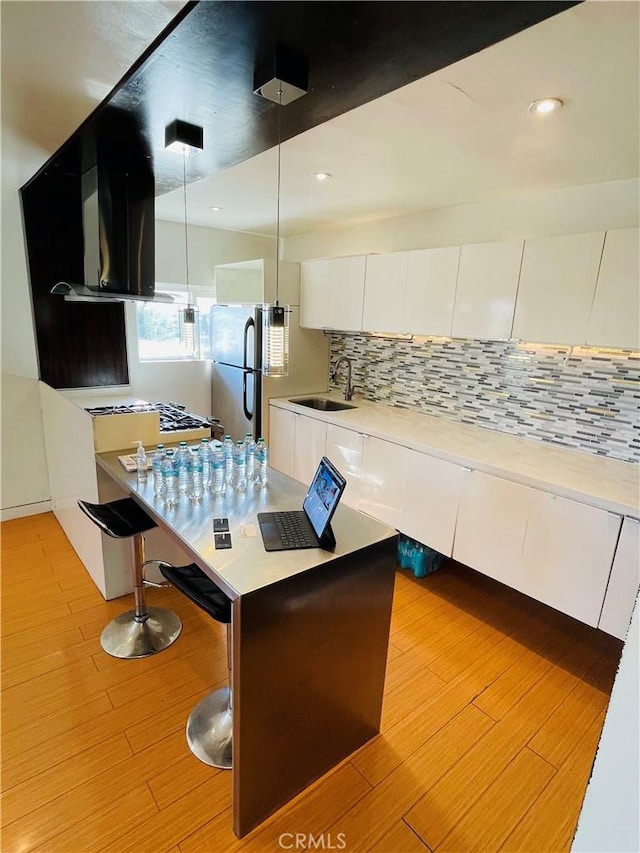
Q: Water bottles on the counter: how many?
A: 10